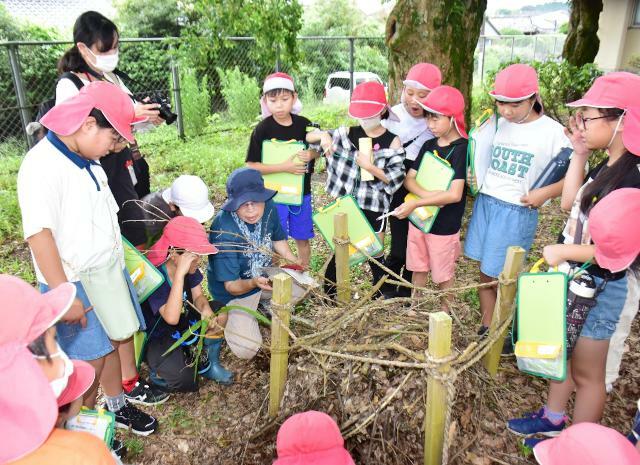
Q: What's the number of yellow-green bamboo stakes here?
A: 4